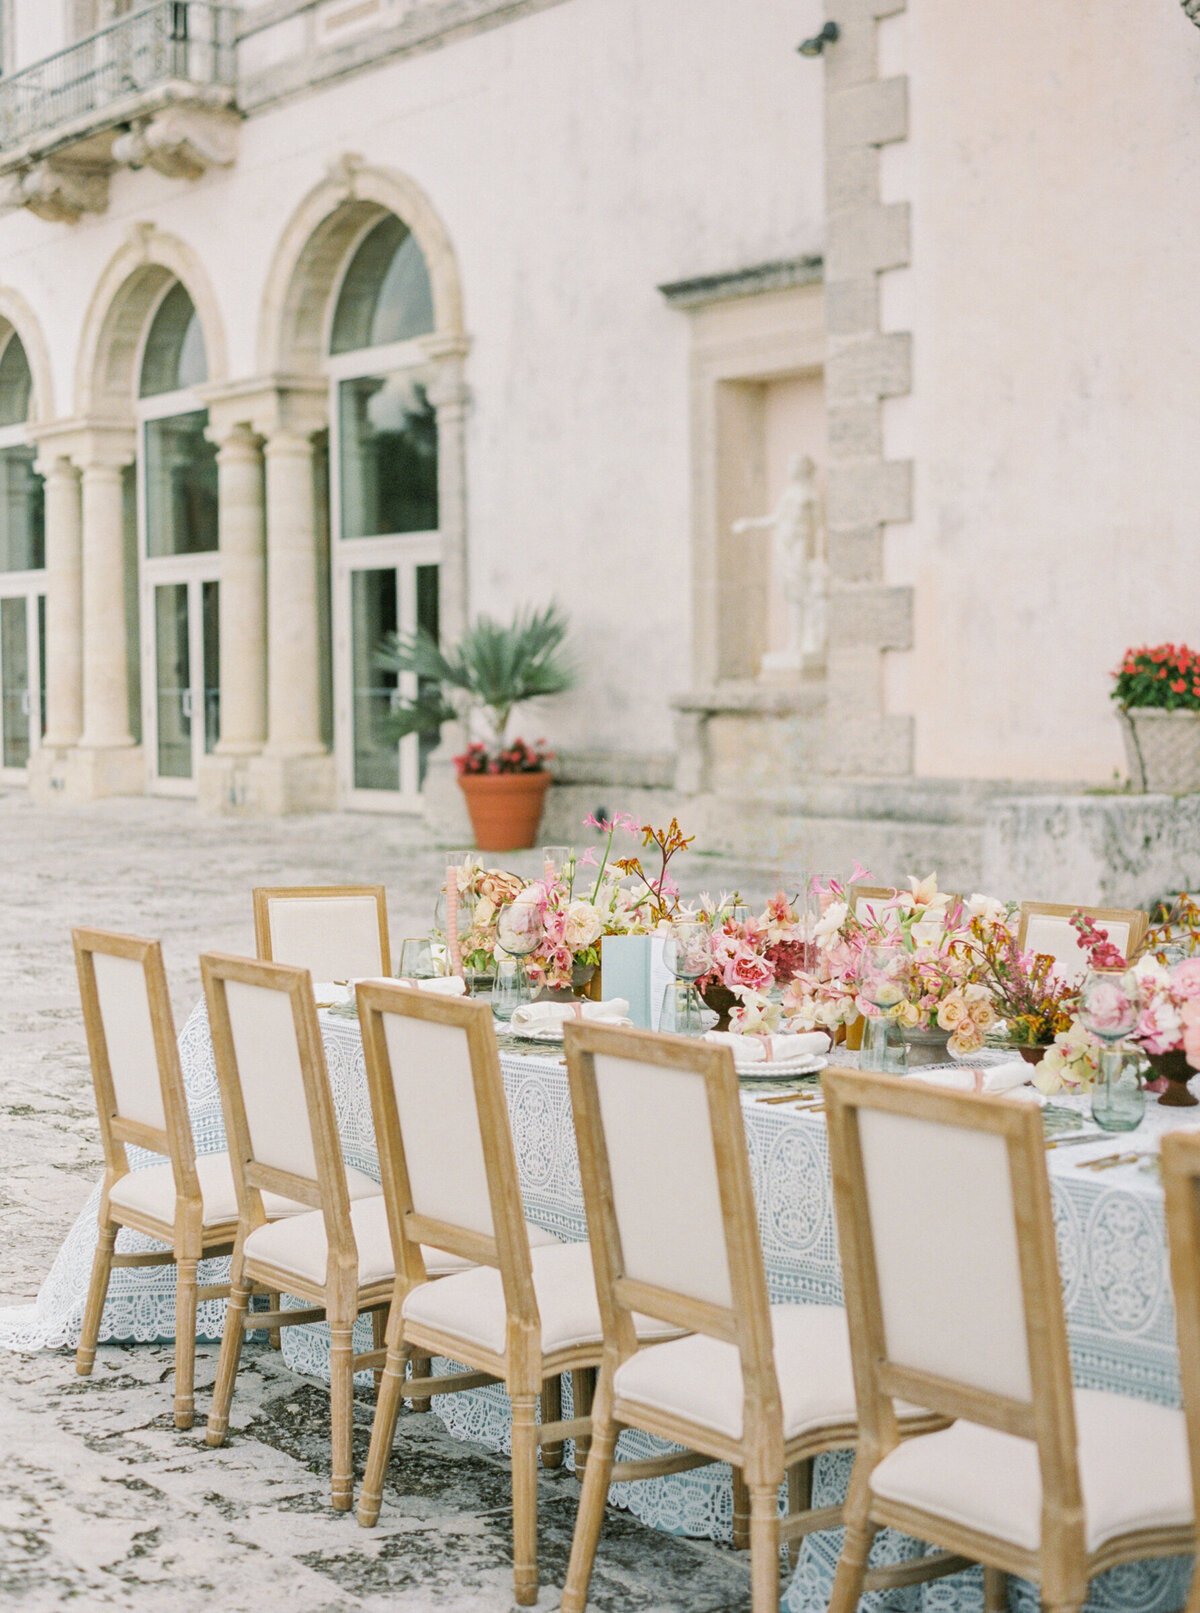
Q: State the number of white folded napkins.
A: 4